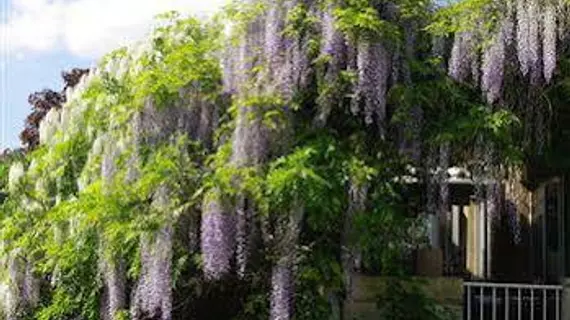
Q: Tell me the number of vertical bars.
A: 8